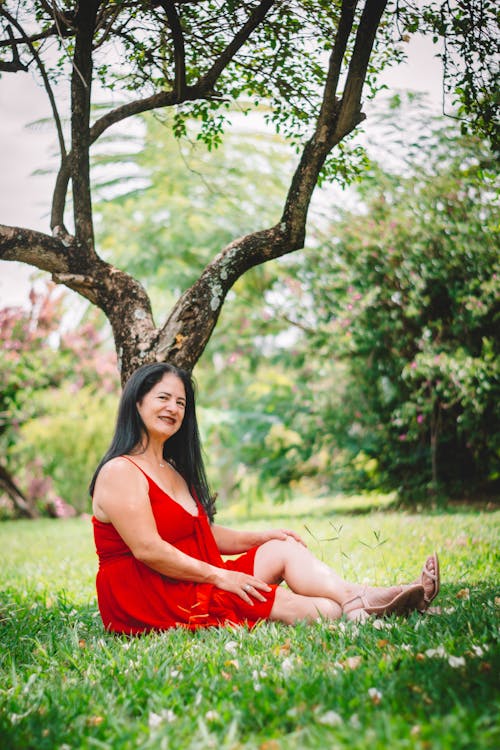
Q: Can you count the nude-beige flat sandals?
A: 2